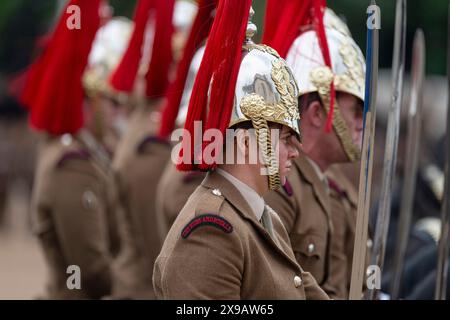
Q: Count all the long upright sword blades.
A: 4